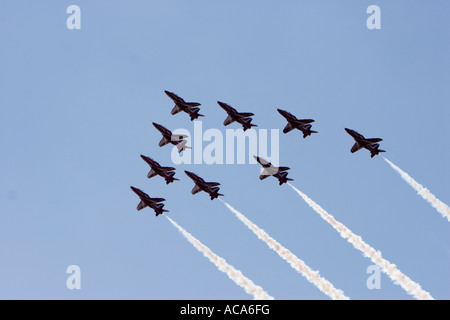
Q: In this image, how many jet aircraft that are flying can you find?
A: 9